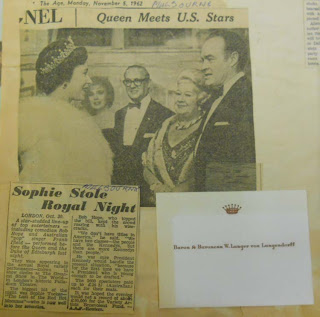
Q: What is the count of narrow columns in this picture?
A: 2